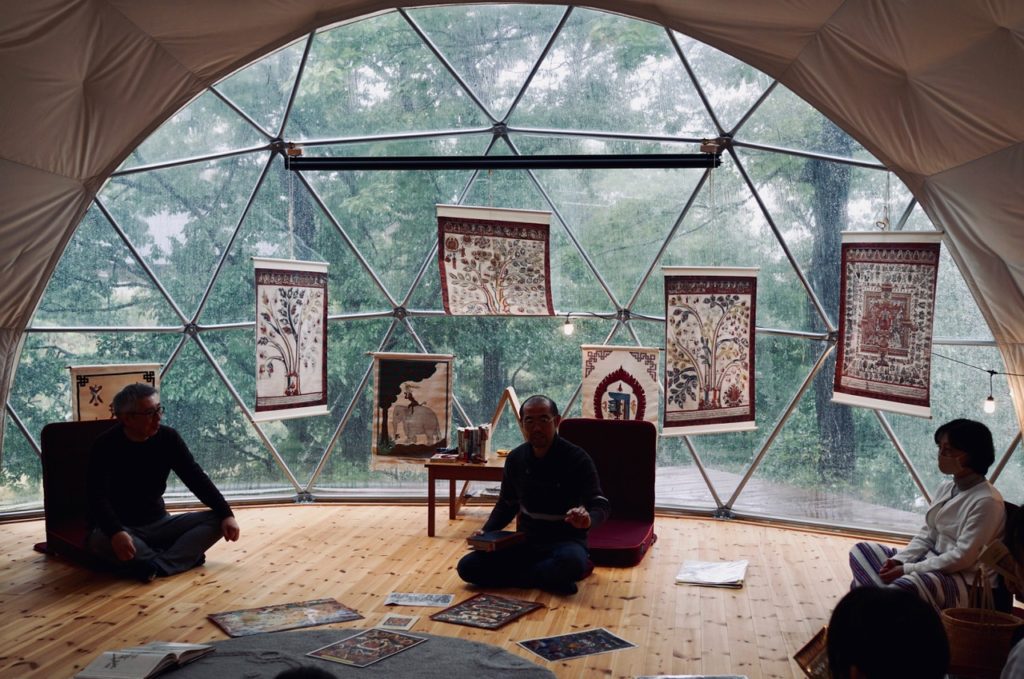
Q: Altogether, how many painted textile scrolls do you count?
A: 7